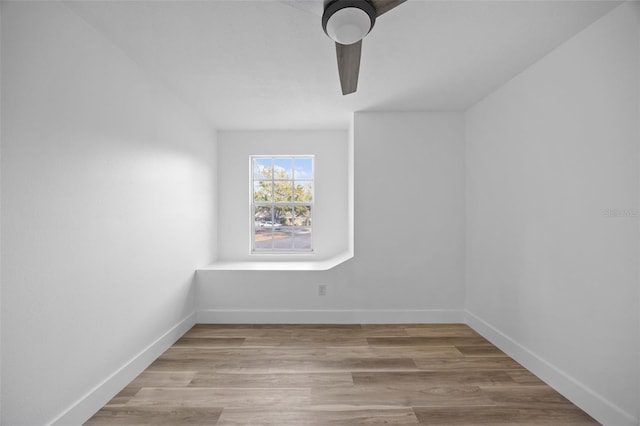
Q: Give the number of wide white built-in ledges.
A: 1